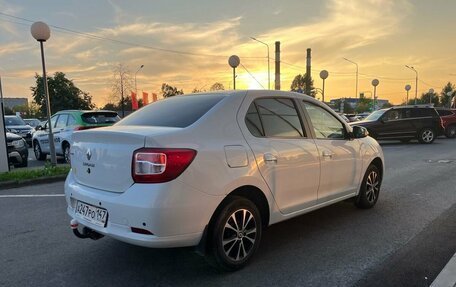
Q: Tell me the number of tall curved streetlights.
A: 4